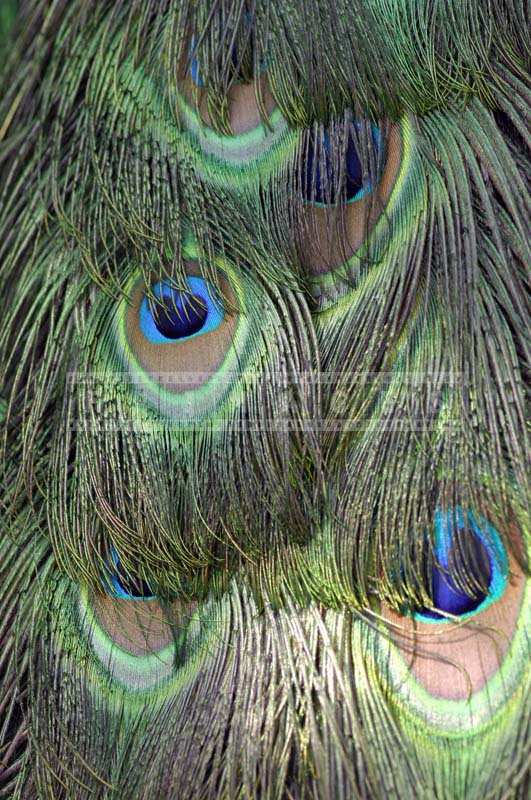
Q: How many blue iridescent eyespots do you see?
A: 5